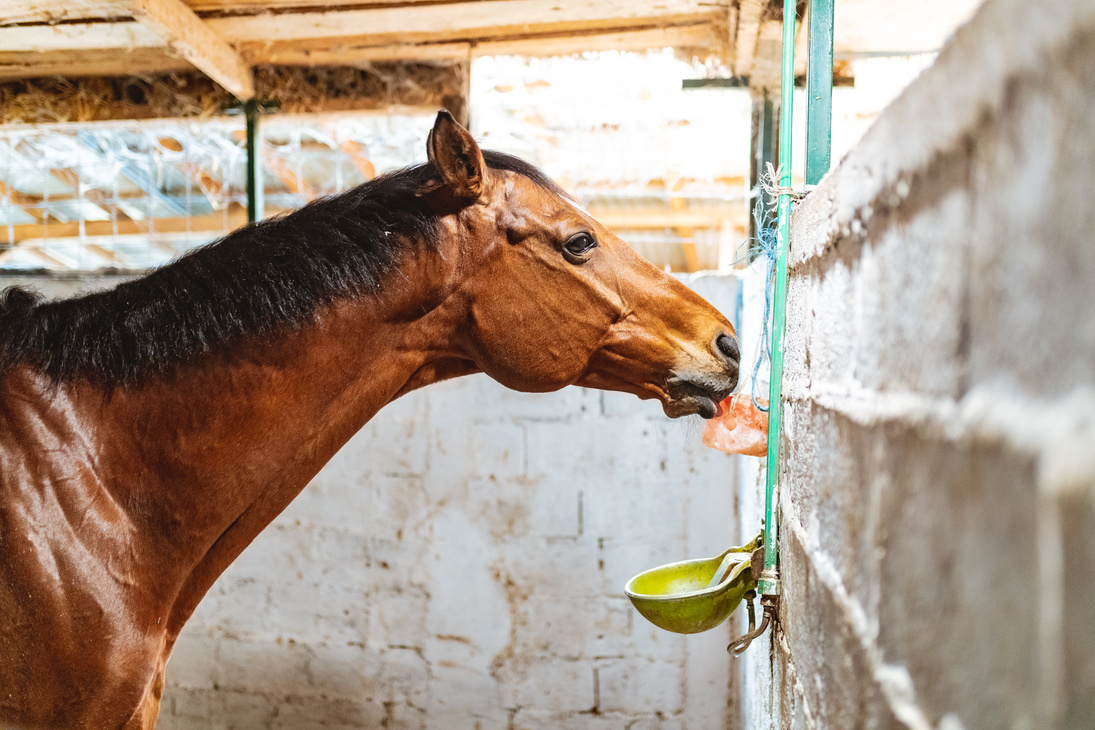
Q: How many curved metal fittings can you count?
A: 1